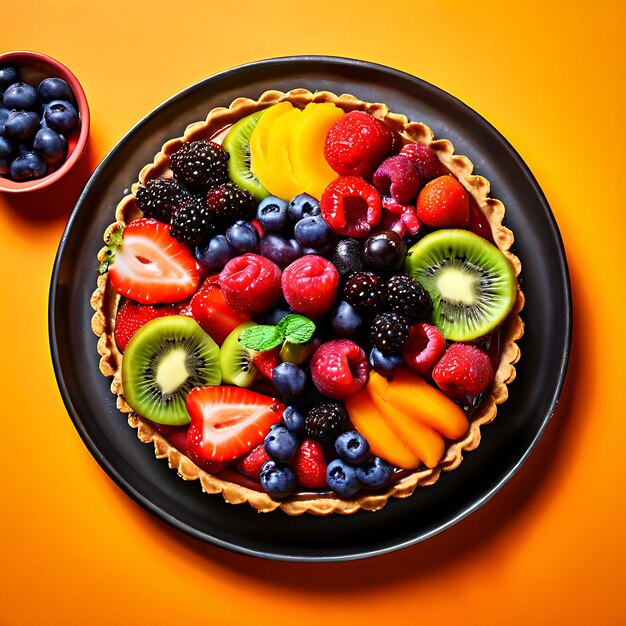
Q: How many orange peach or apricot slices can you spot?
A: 3